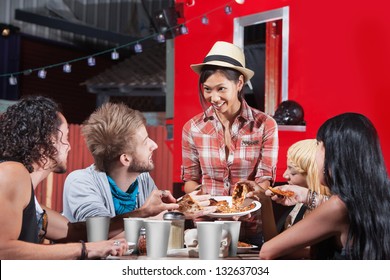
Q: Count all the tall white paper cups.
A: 5